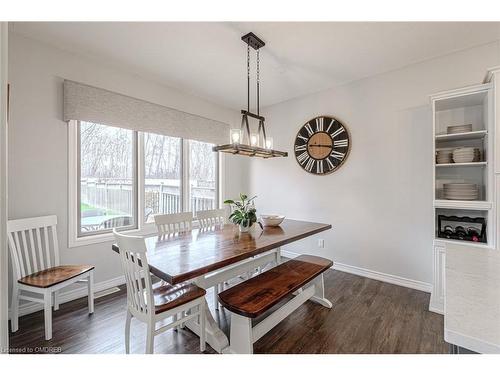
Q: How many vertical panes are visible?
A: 3